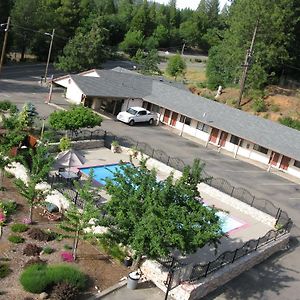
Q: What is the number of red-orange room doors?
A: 6